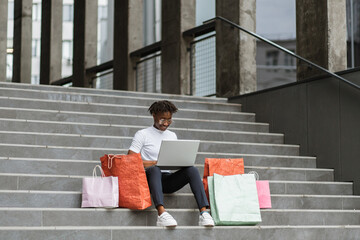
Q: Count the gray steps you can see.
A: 12